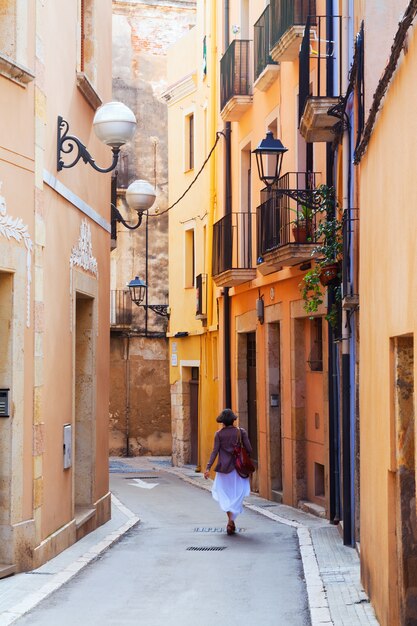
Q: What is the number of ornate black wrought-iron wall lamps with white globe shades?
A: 2